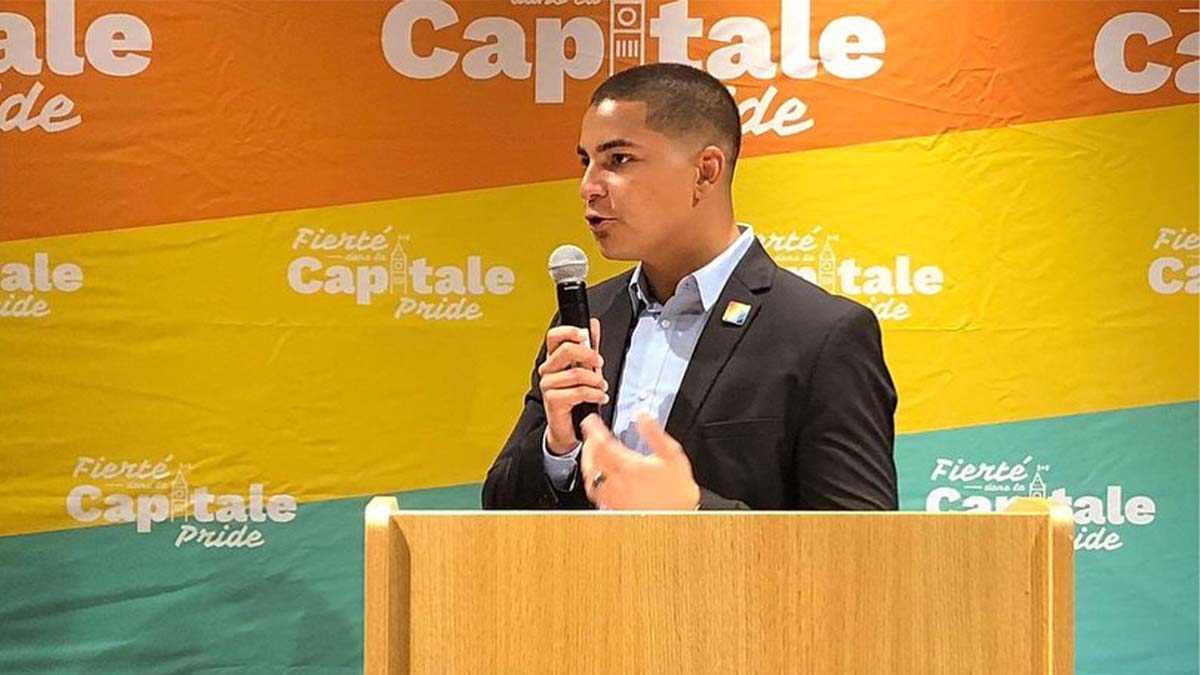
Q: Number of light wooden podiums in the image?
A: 1